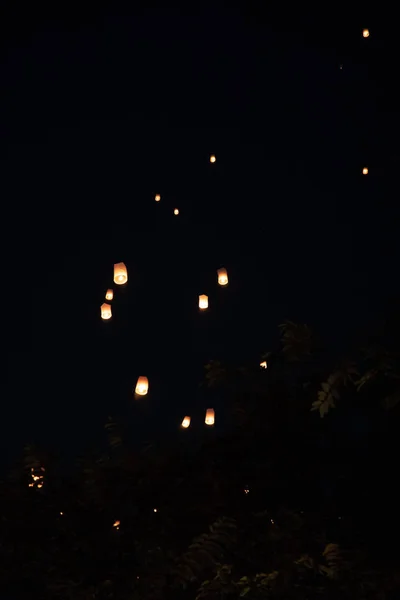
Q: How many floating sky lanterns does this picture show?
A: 14